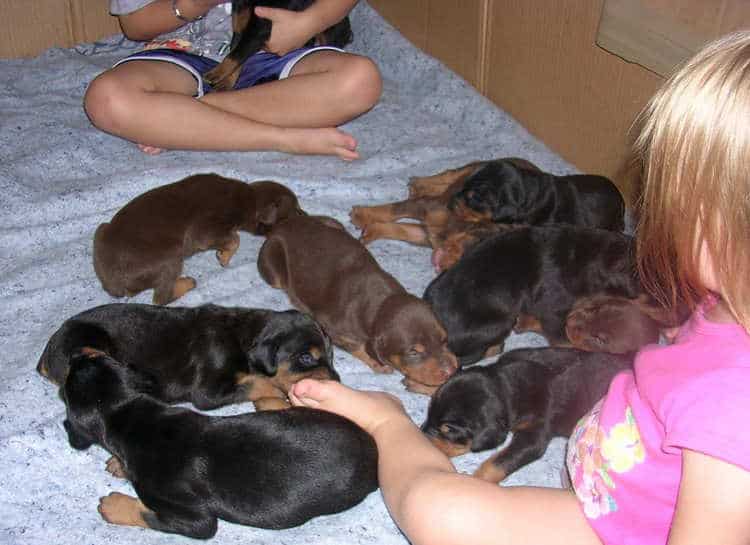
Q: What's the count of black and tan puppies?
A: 6